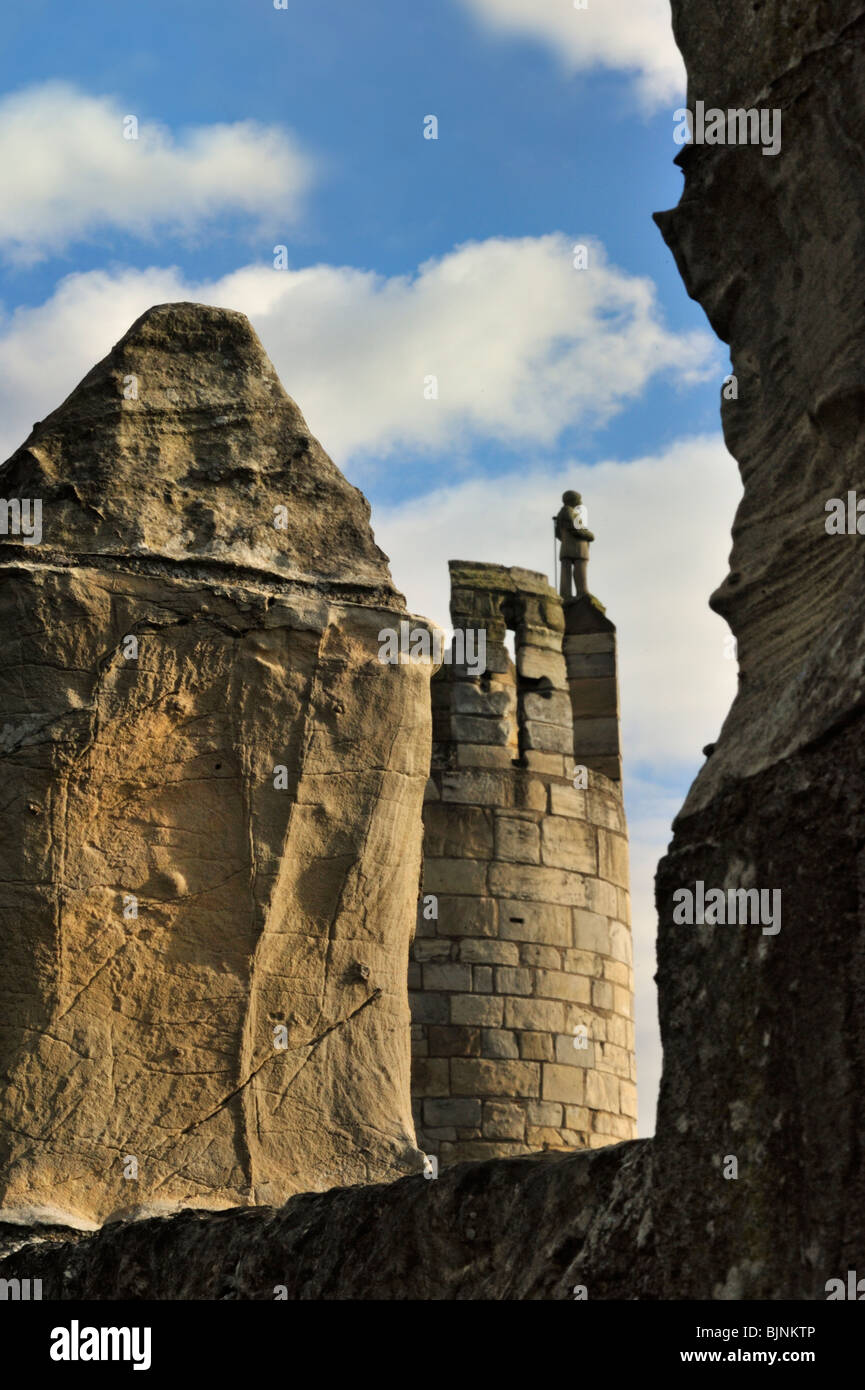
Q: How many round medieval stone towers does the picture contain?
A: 1